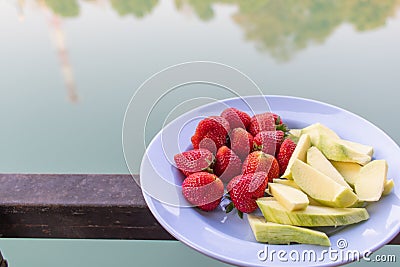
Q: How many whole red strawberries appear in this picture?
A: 11